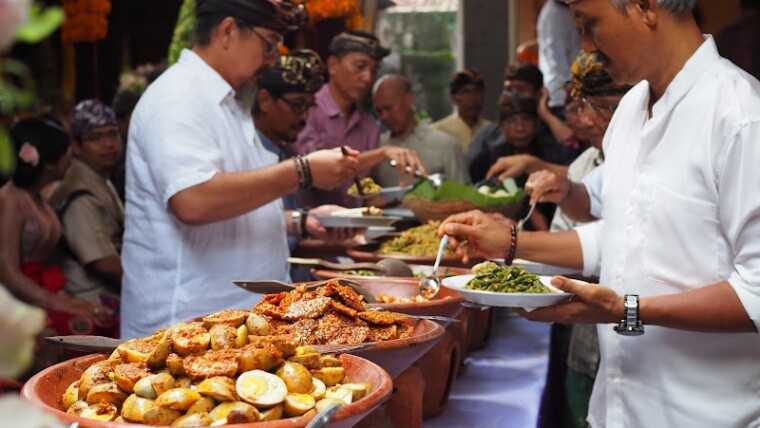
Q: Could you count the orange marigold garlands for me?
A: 2